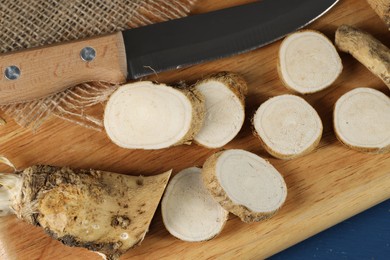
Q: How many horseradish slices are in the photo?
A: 7